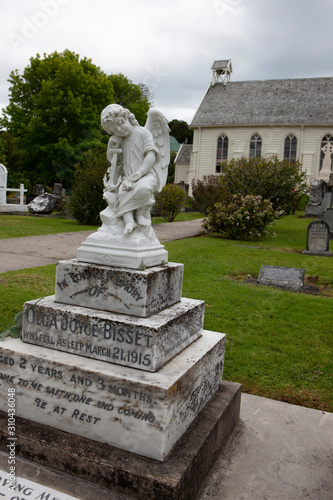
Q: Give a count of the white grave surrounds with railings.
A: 1